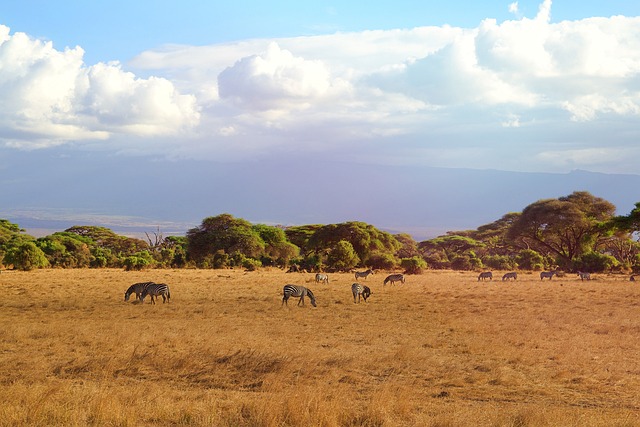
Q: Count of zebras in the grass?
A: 11